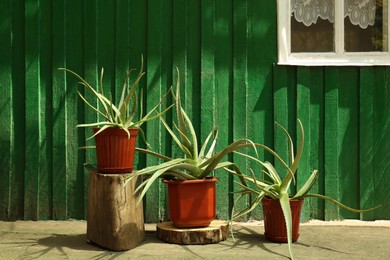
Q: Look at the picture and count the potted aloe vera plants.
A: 3